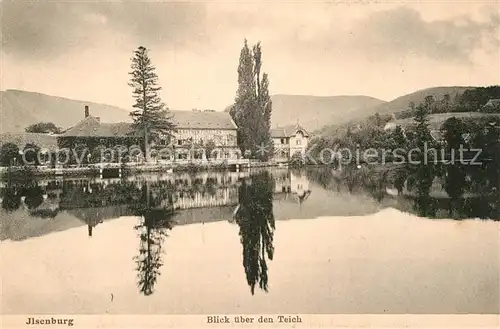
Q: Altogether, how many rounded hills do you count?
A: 3